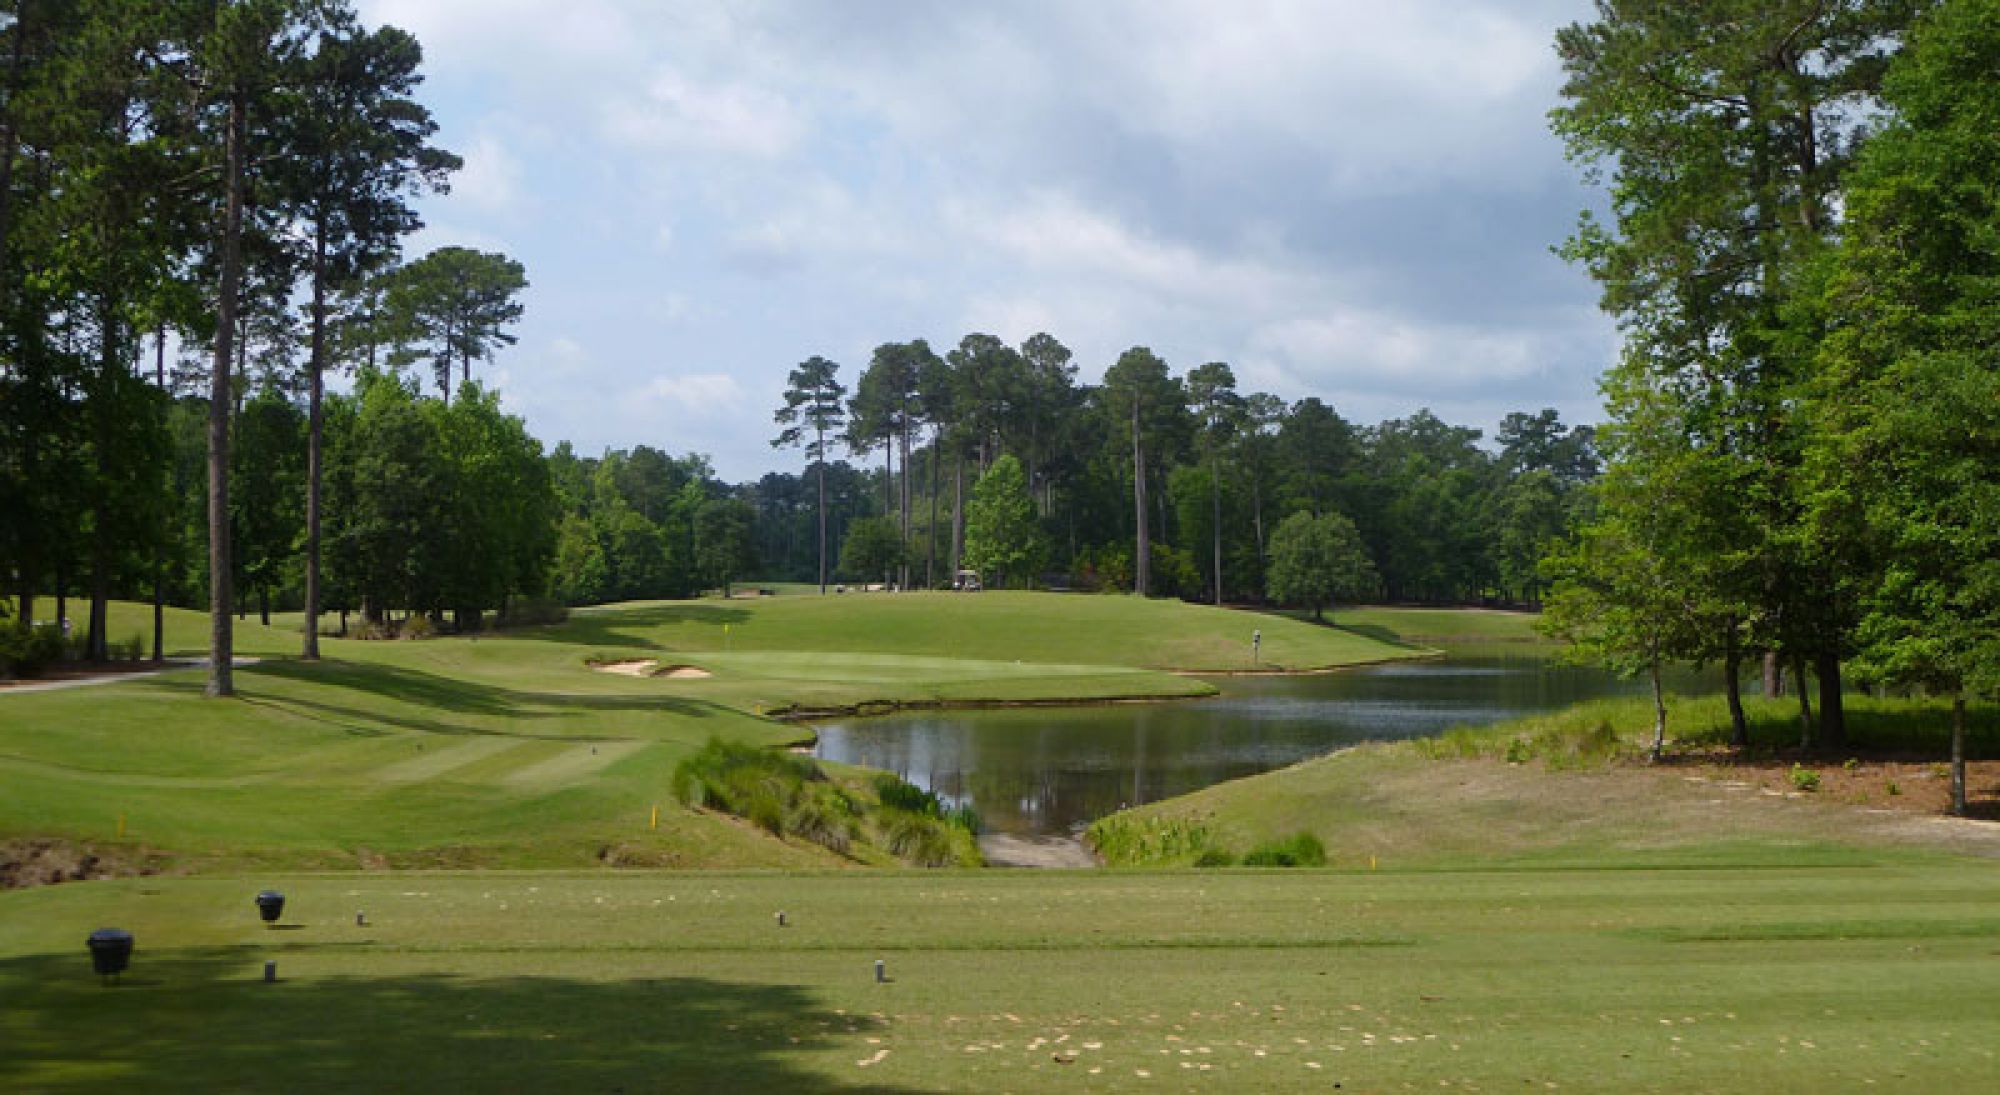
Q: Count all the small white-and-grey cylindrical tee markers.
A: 4